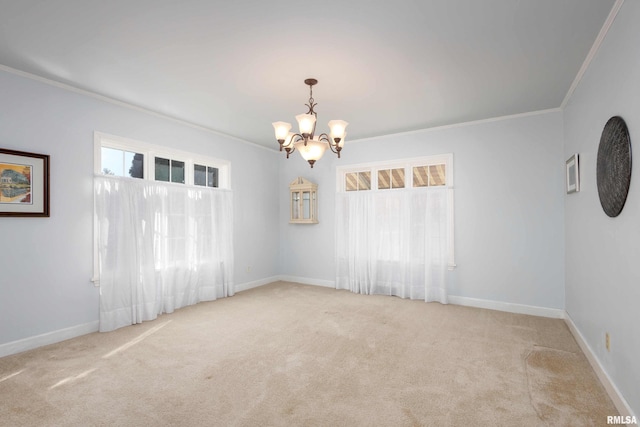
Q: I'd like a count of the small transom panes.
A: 12